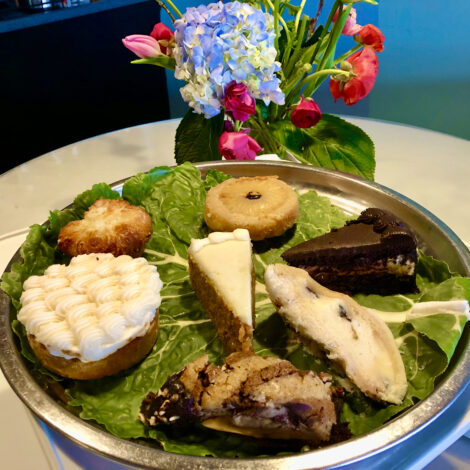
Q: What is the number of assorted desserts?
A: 7